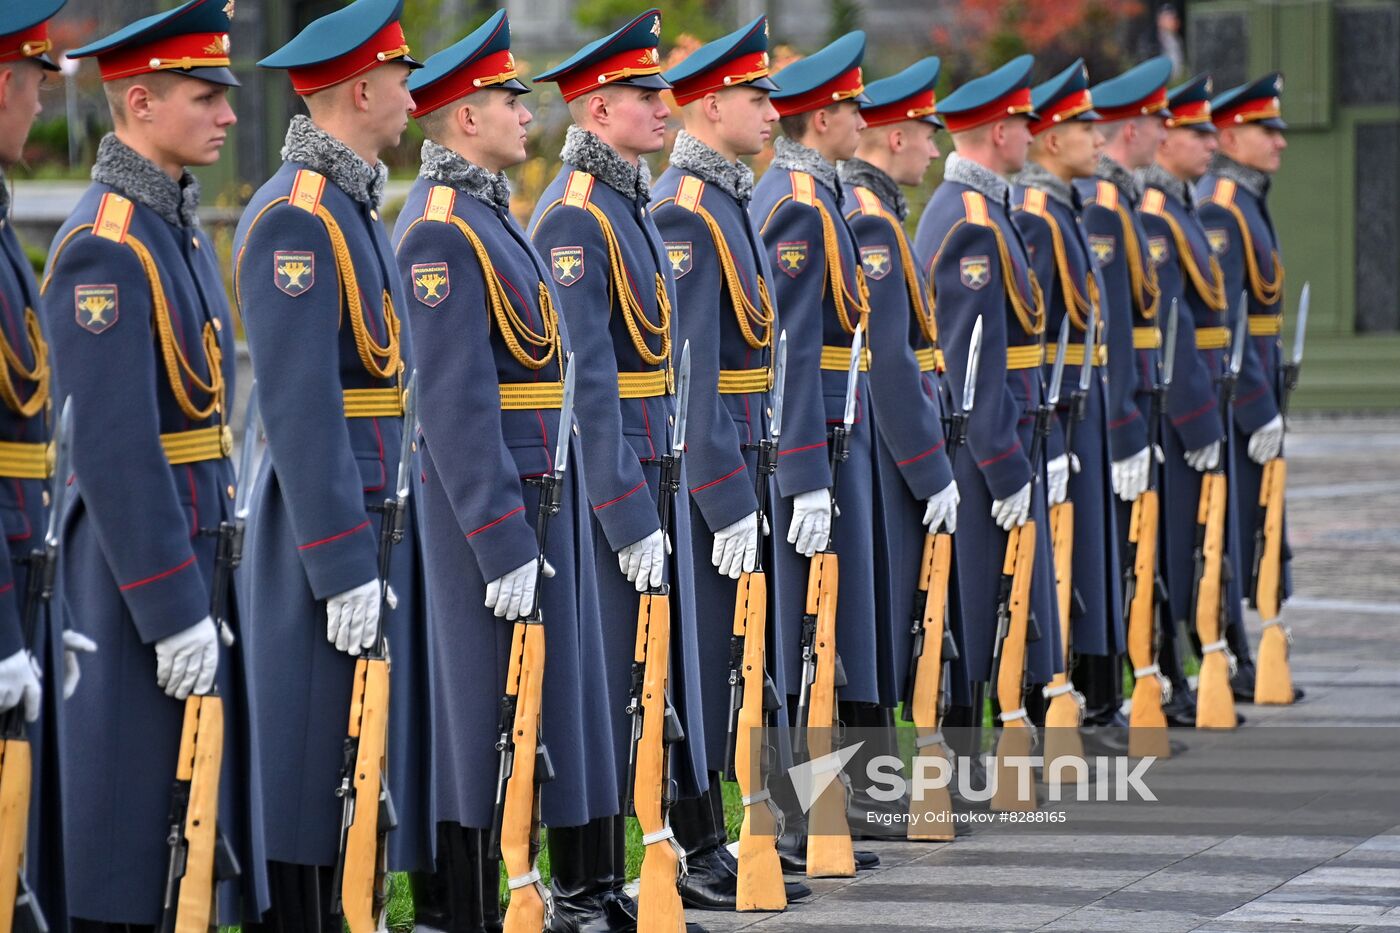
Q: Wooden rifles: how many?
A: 13